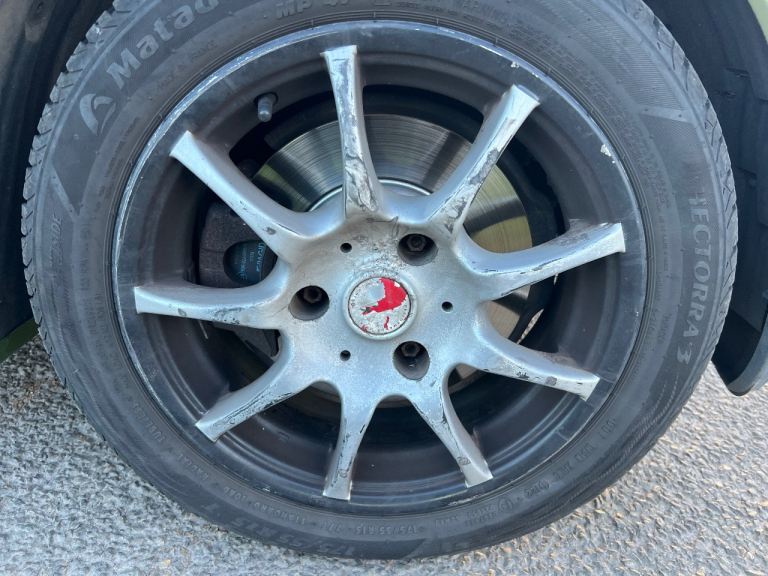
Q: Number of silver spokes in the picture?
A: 9